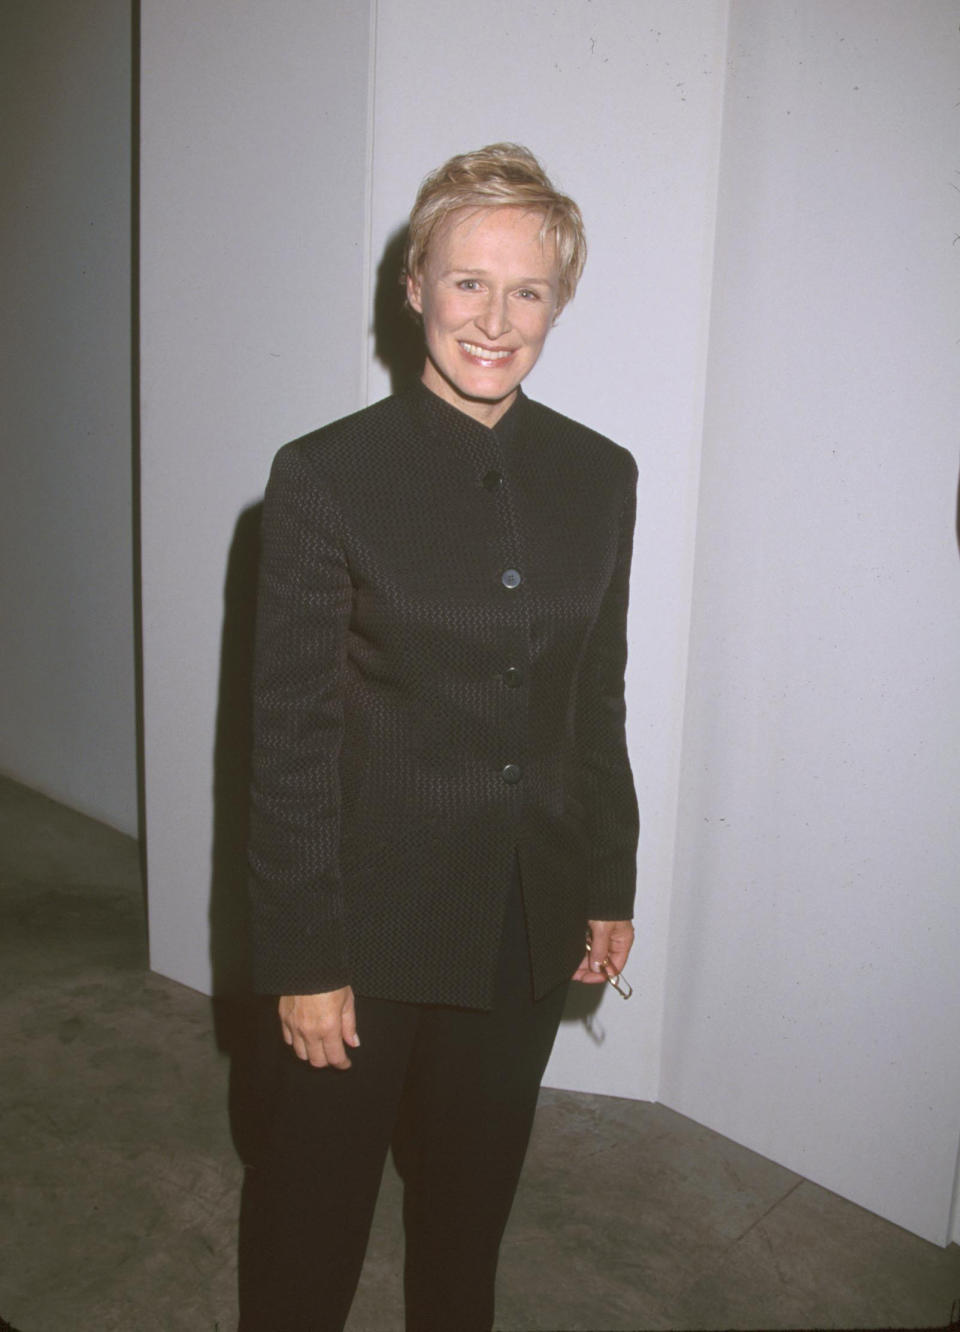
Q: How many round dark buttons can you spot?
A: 4